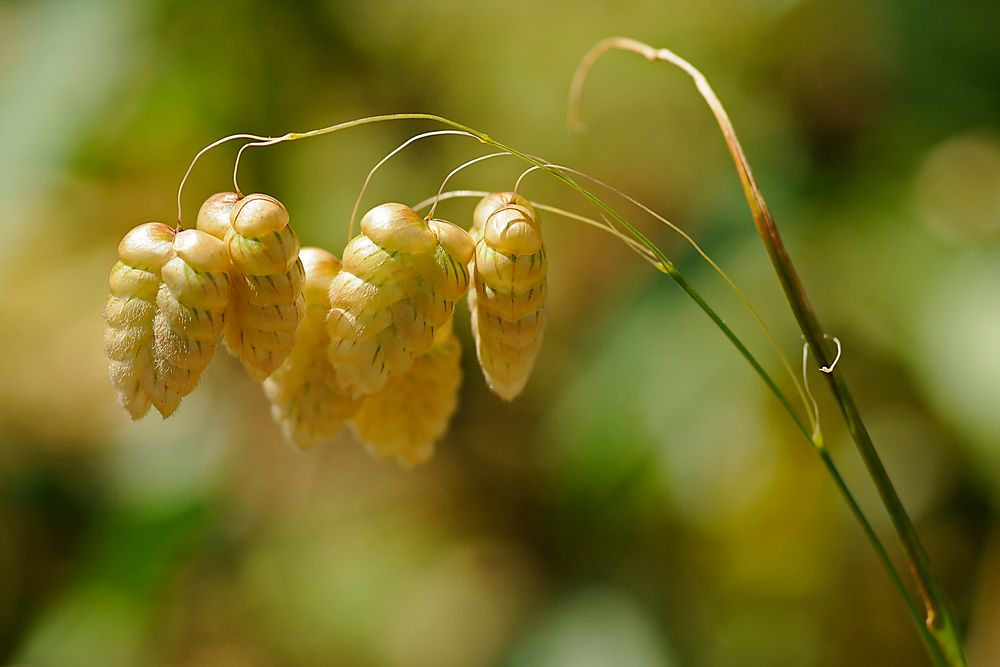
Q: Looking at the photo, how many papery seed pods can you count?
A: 6